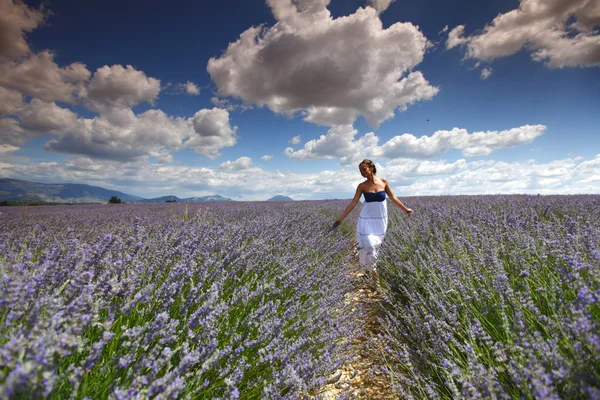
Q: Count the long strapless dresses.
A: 1